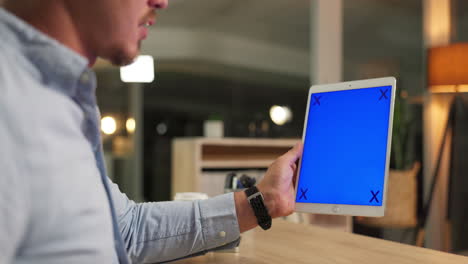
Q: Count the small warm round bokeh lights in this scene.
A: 3